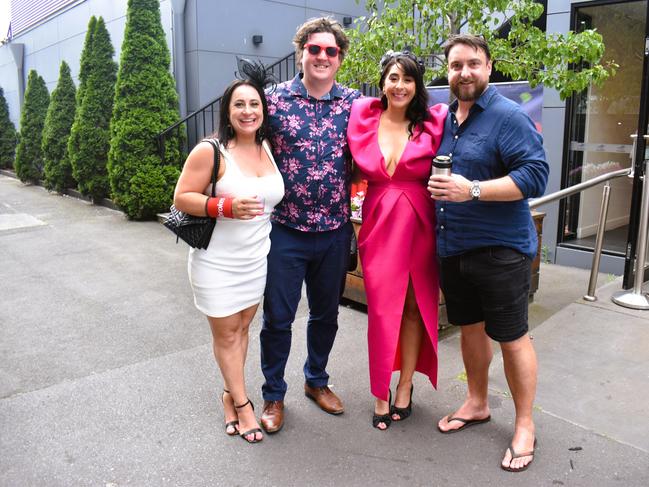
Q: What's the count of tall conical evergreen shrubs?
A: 5